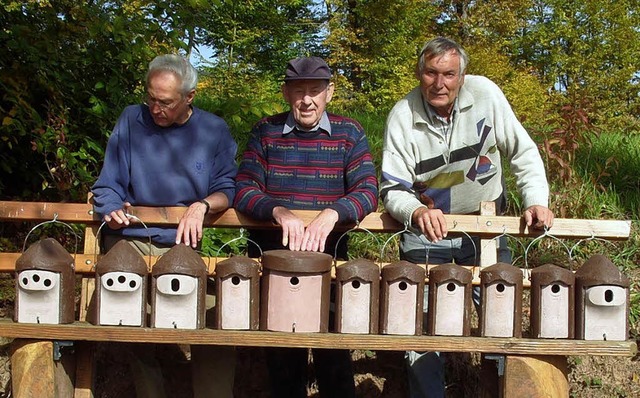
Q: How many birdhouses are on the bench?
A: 11